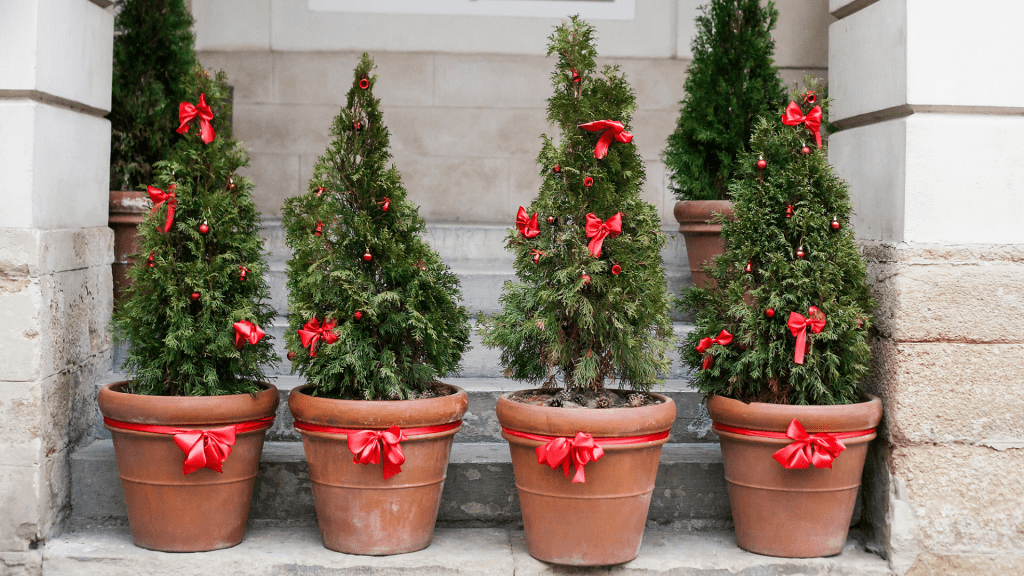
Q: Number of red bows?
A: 14